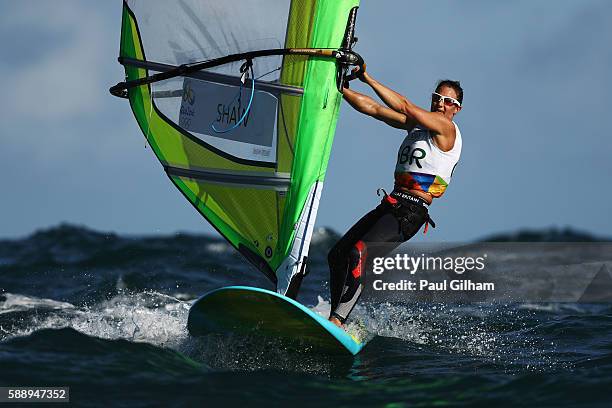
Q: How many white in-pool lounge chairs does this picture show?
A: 0